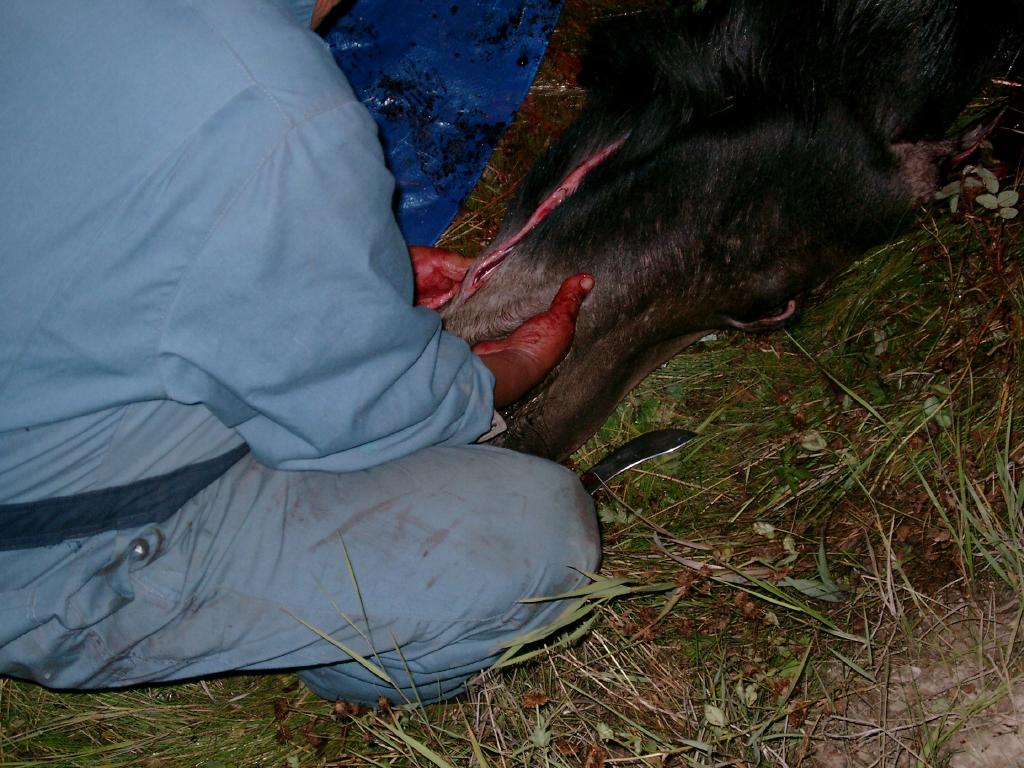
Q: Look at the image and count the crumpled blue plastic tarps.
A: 1